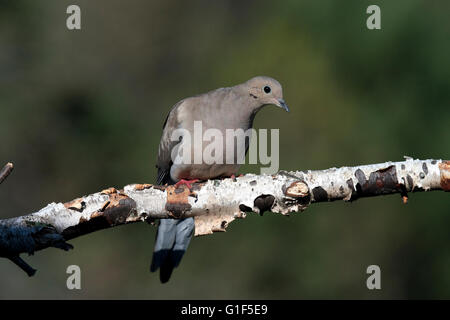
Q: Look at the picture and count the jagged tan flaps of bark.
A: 1